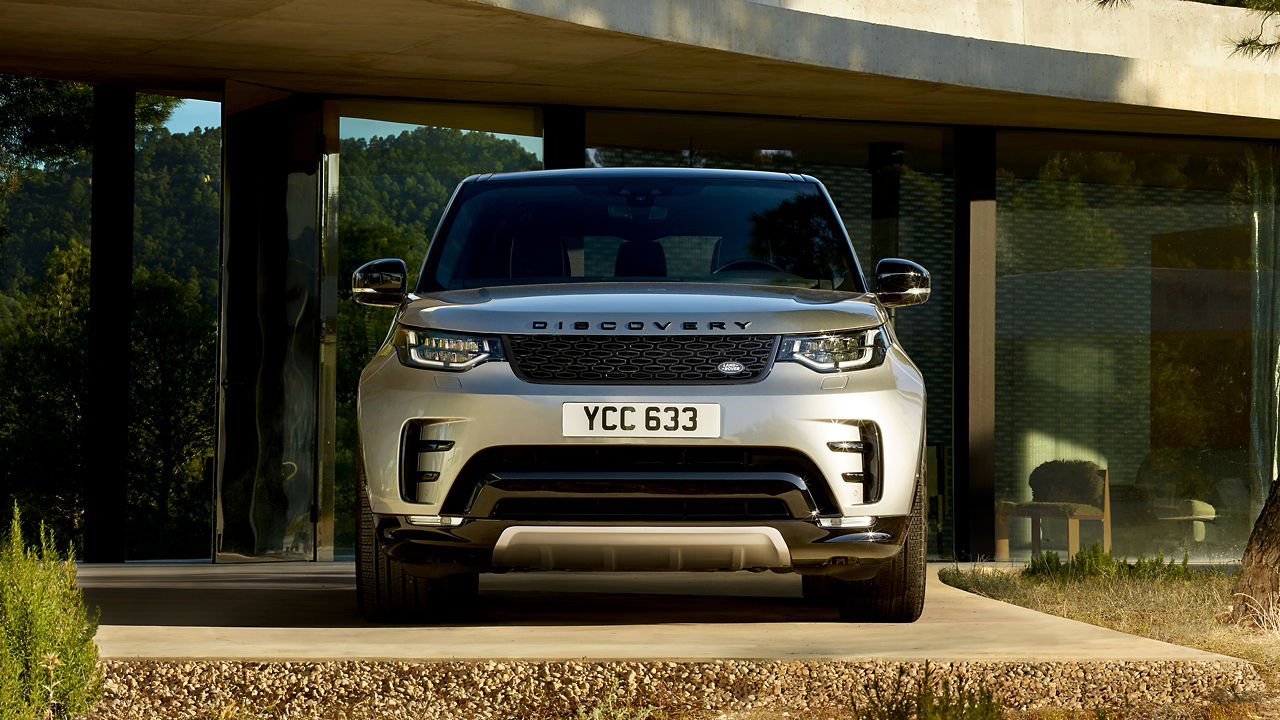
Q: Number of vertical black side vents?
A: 2